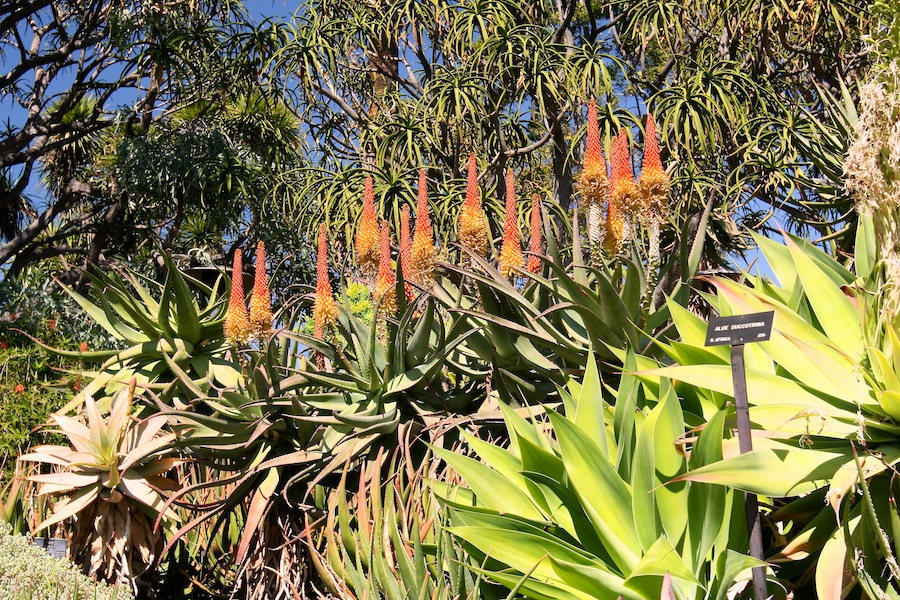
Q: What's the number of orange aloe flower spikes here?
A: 14